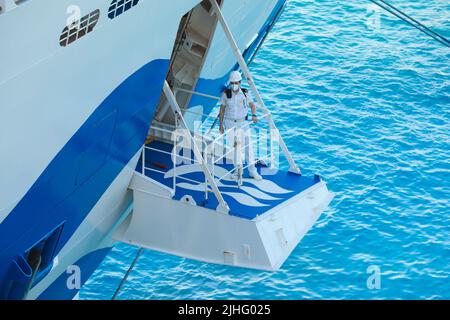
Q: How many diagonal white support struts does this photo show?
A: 2